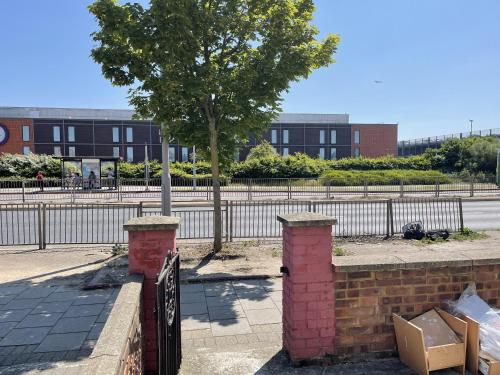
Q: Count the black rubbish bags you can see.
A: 2